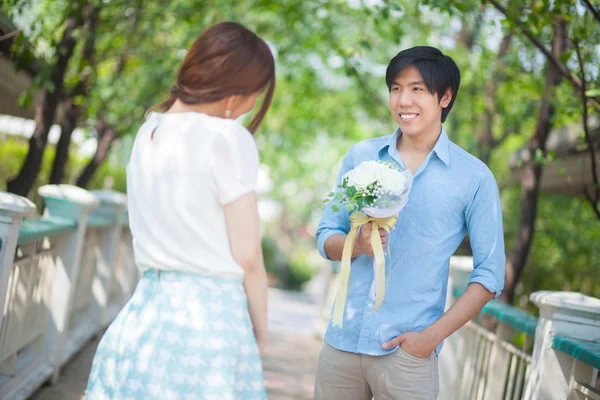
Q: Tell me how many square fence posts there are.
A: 5